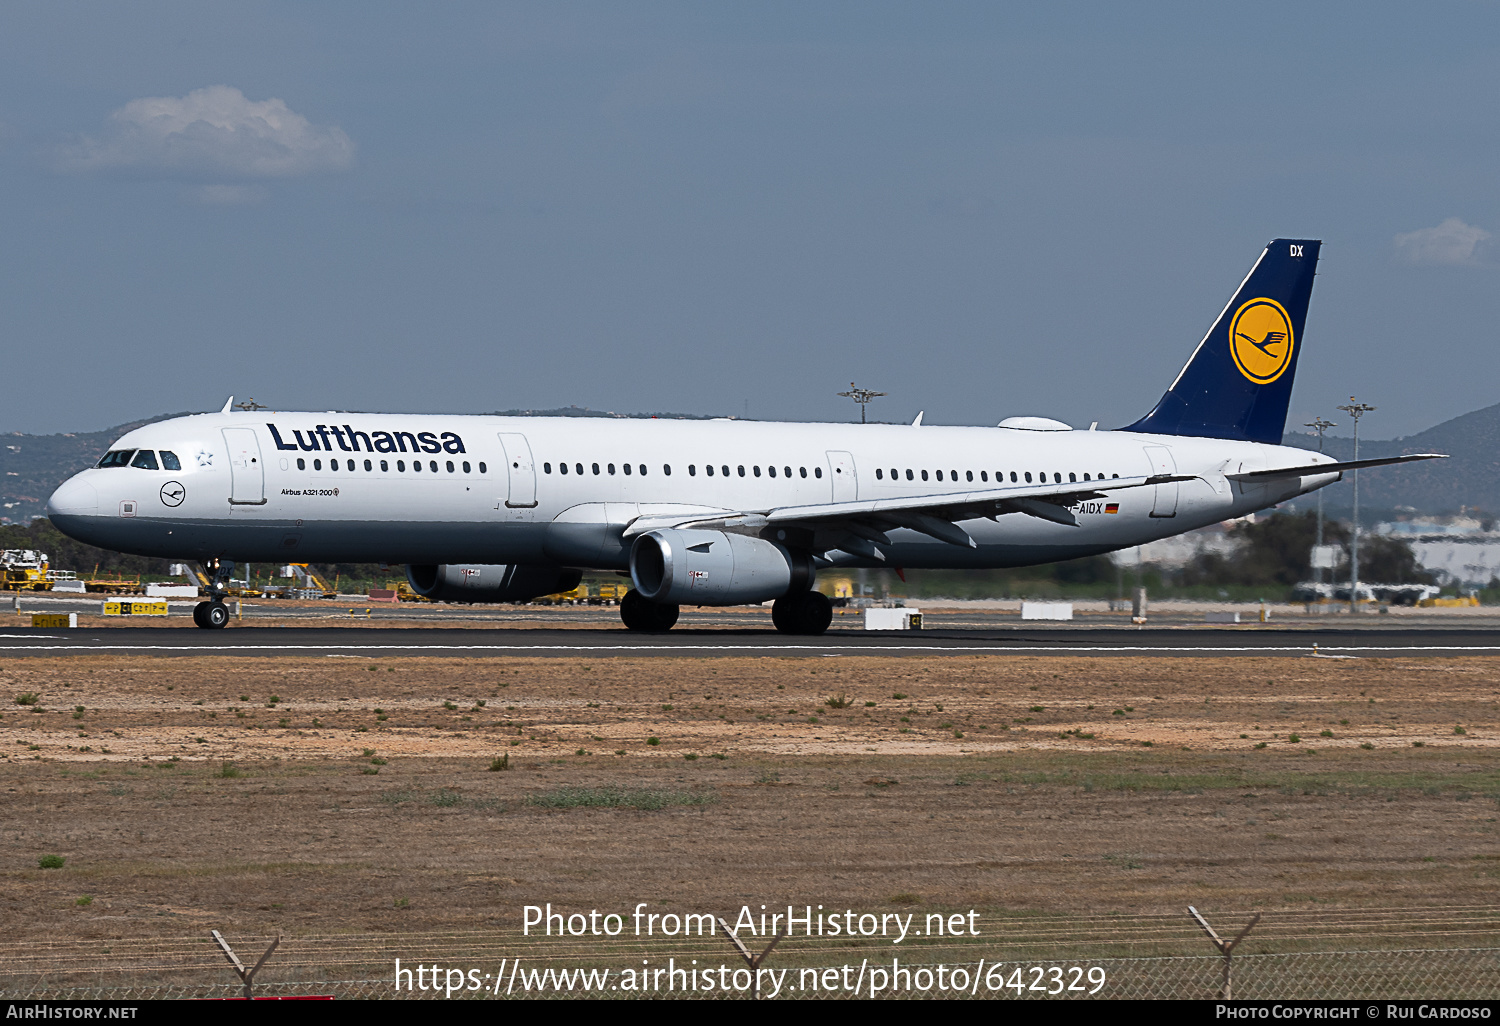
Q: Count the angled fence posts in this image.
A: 3